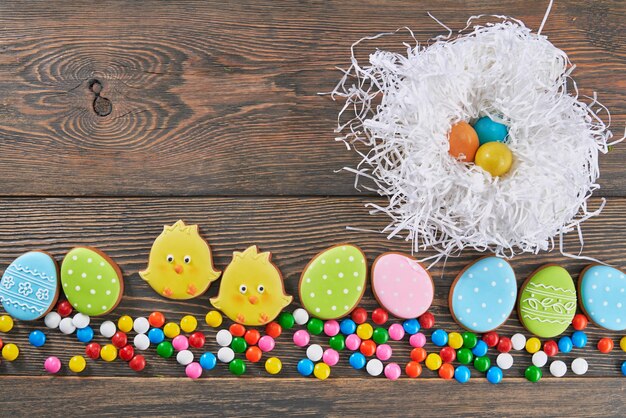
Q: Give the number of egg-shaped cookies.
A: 7